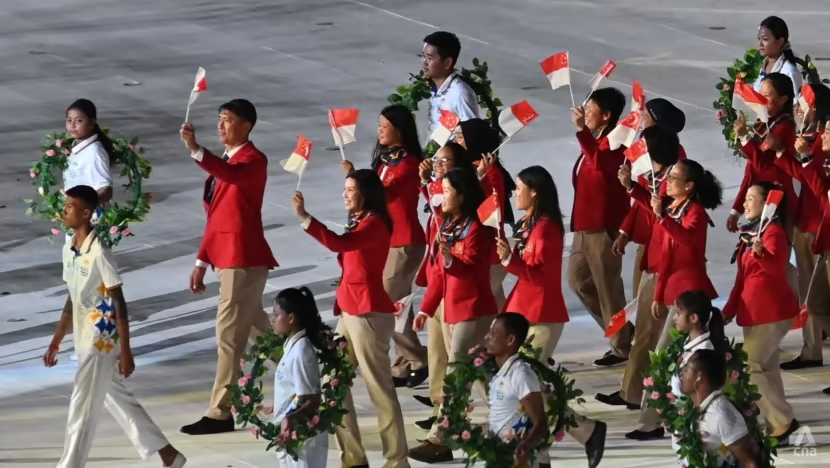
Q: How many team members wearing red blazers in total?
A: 15